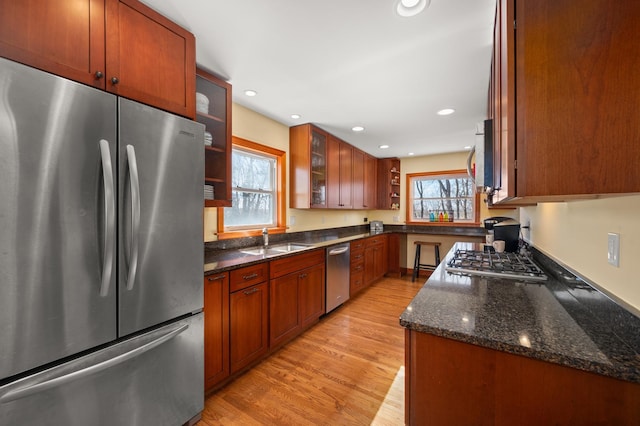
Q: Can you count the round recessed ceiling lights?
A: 8